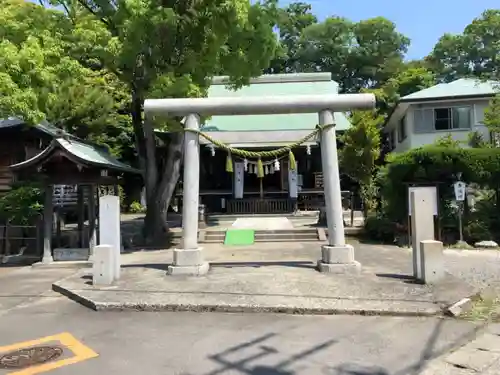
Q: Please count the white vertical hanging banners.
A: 2